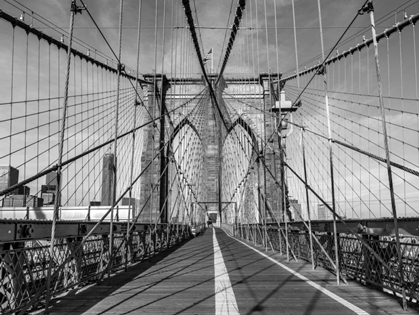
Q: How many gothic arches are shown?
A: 2